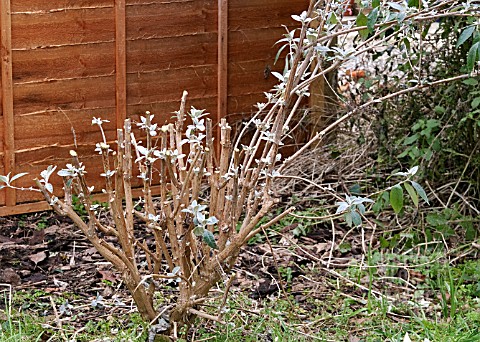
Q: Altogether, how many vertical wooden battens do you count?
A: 3